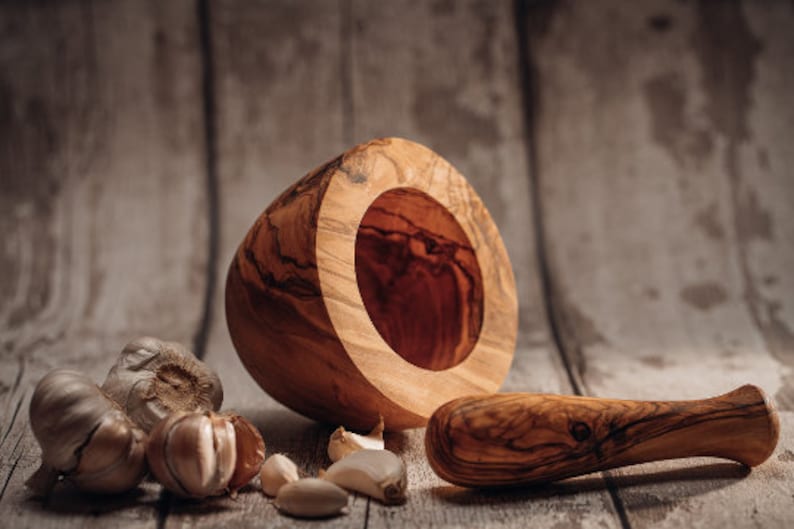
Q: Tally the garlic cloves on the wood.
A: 4